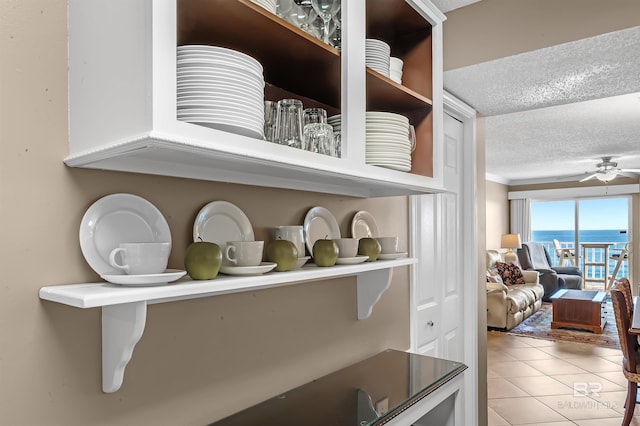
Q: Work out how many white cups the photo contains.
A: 5